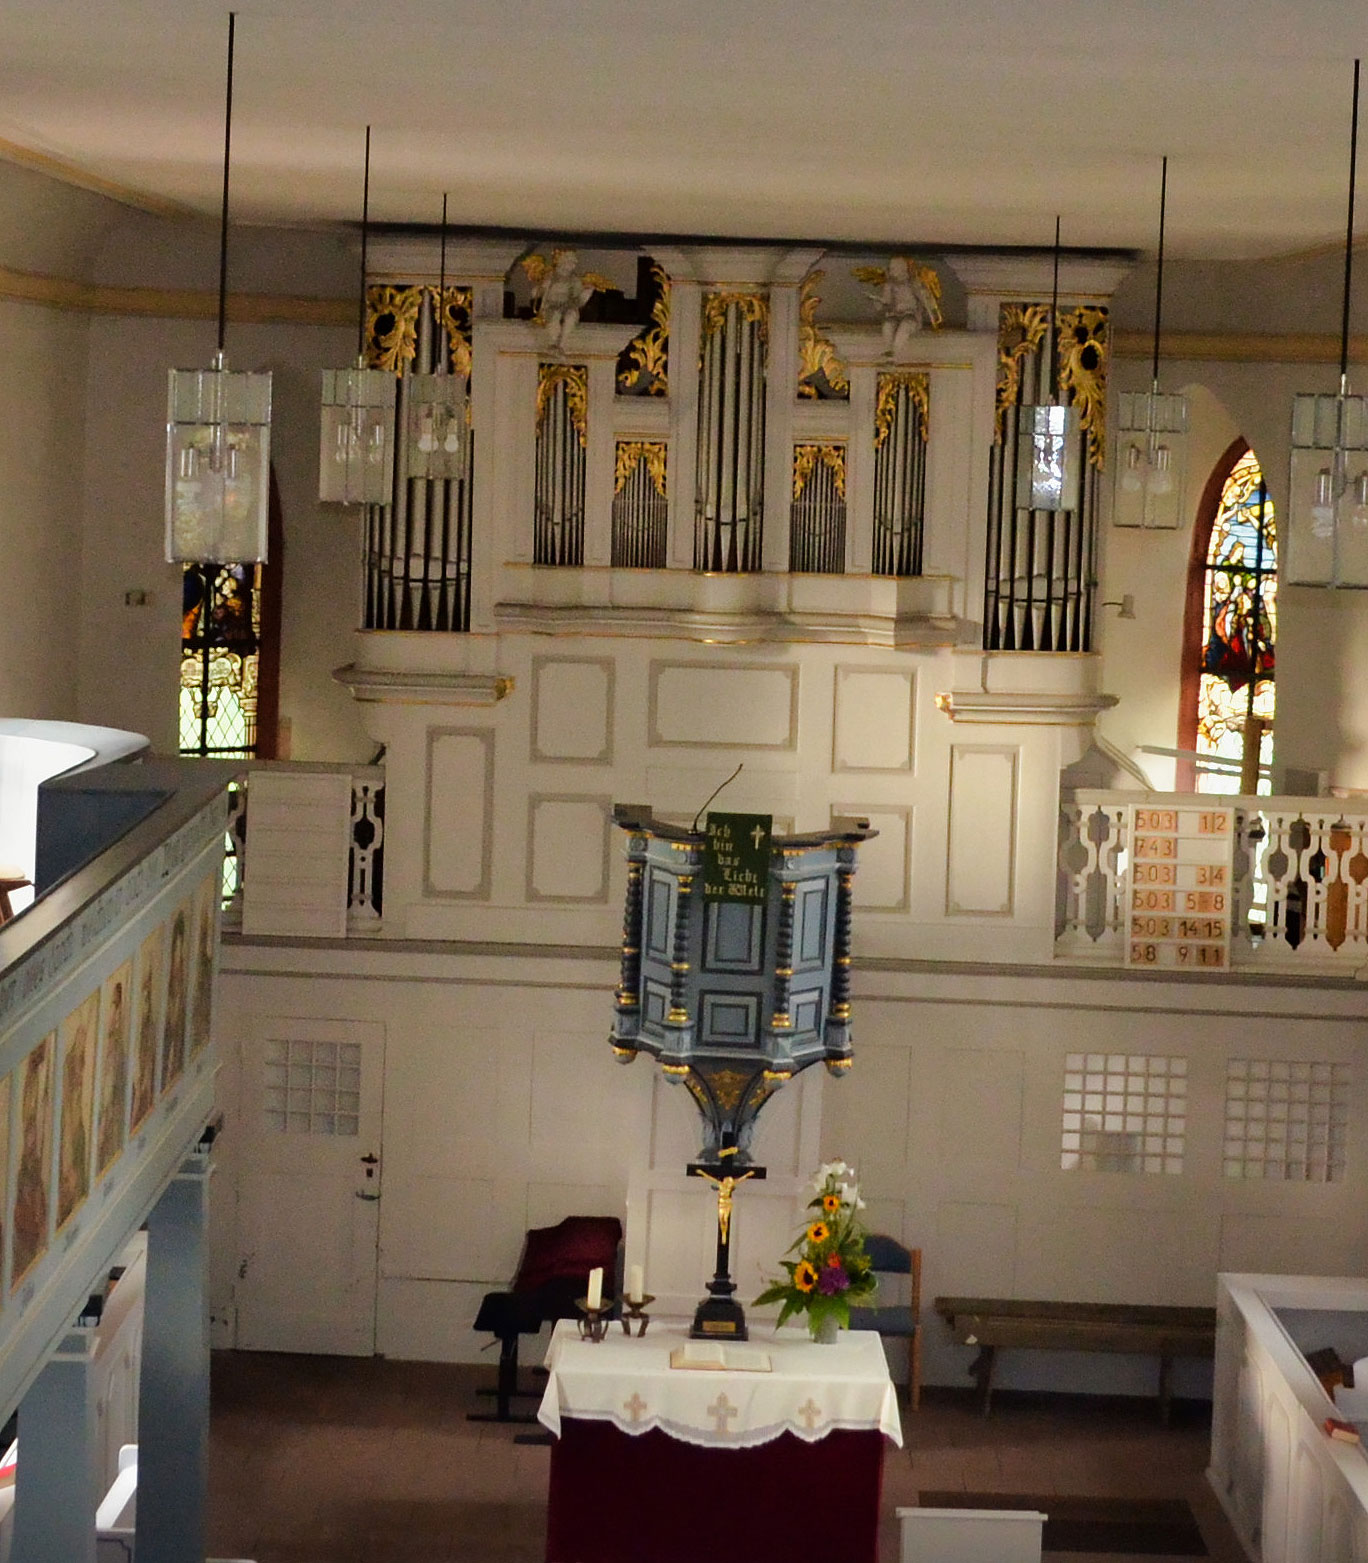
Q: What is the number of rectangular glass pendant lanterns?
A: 6